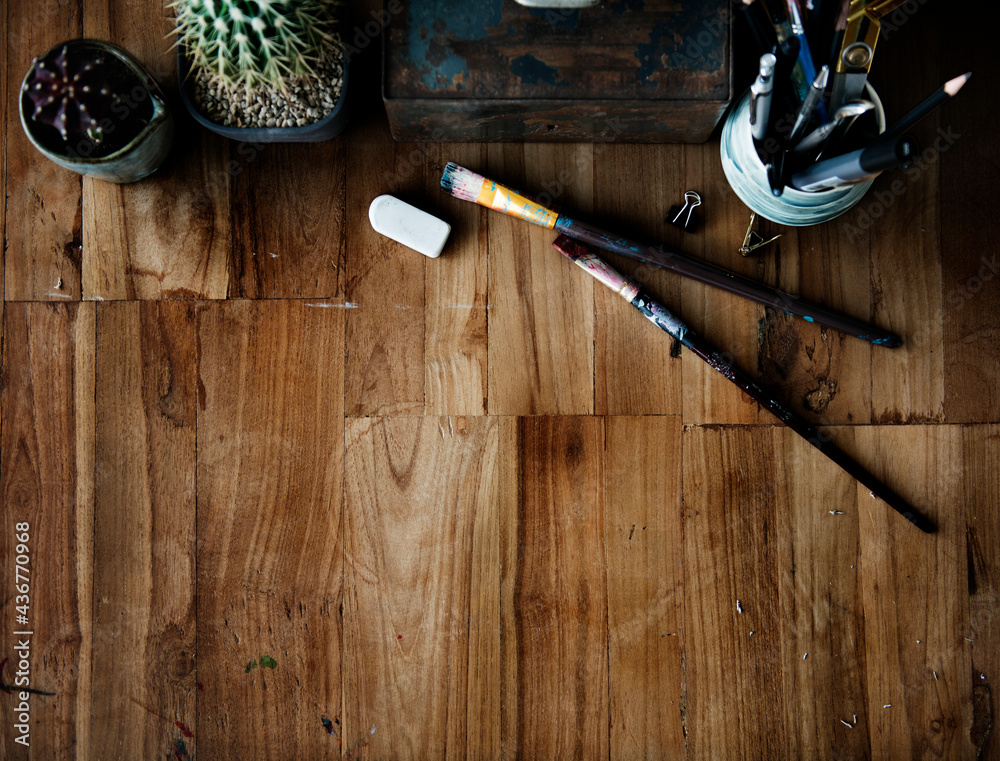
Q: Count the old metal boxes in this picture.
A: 1